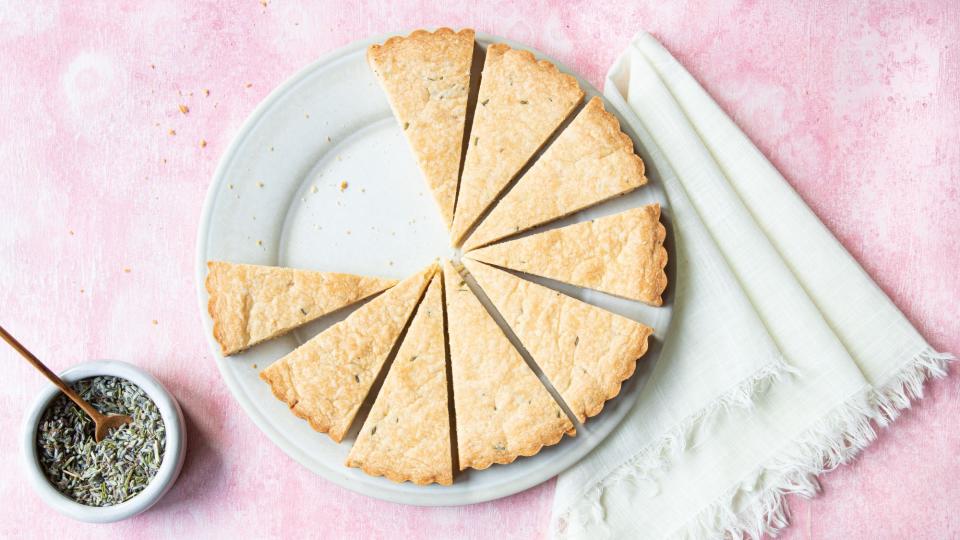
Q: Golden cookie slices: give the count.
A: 9